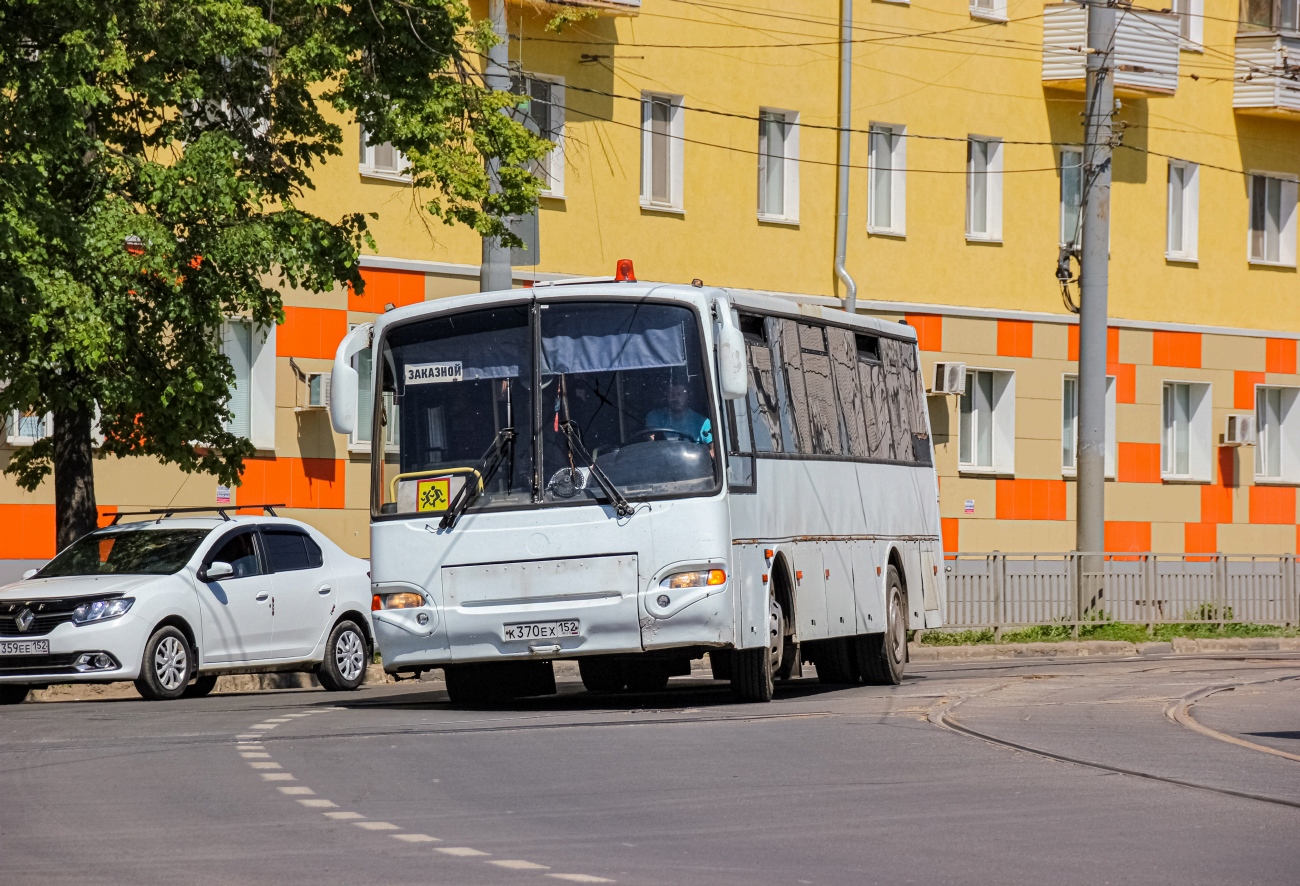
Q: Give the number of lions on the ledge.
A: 0